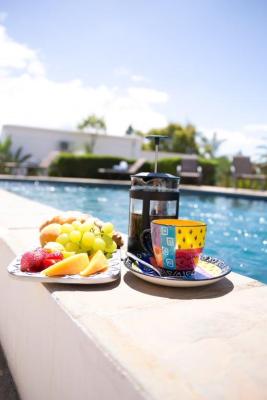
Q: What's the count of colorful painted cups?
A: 1